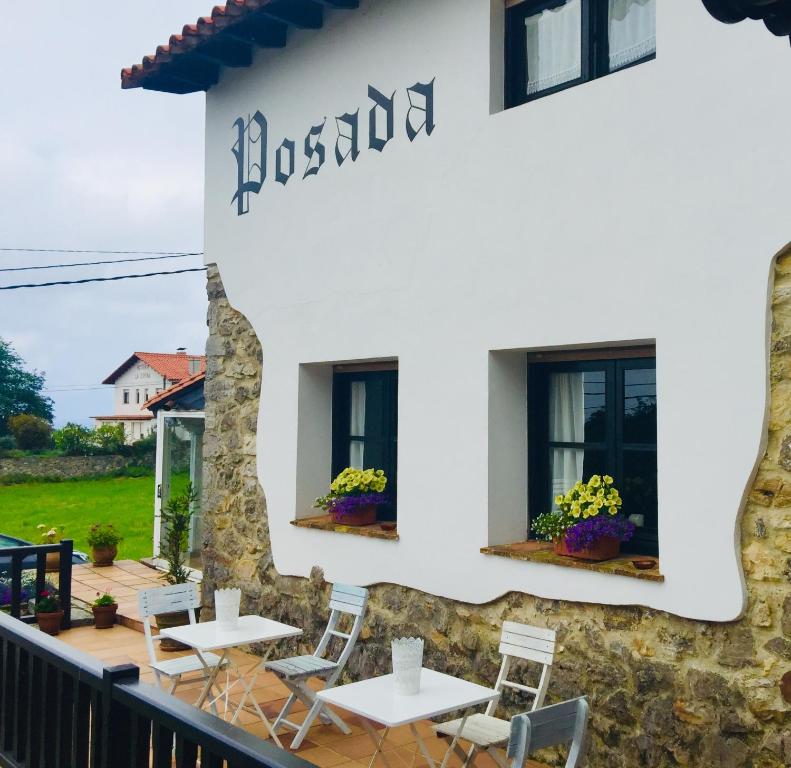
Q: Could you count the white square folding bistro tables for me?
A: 2